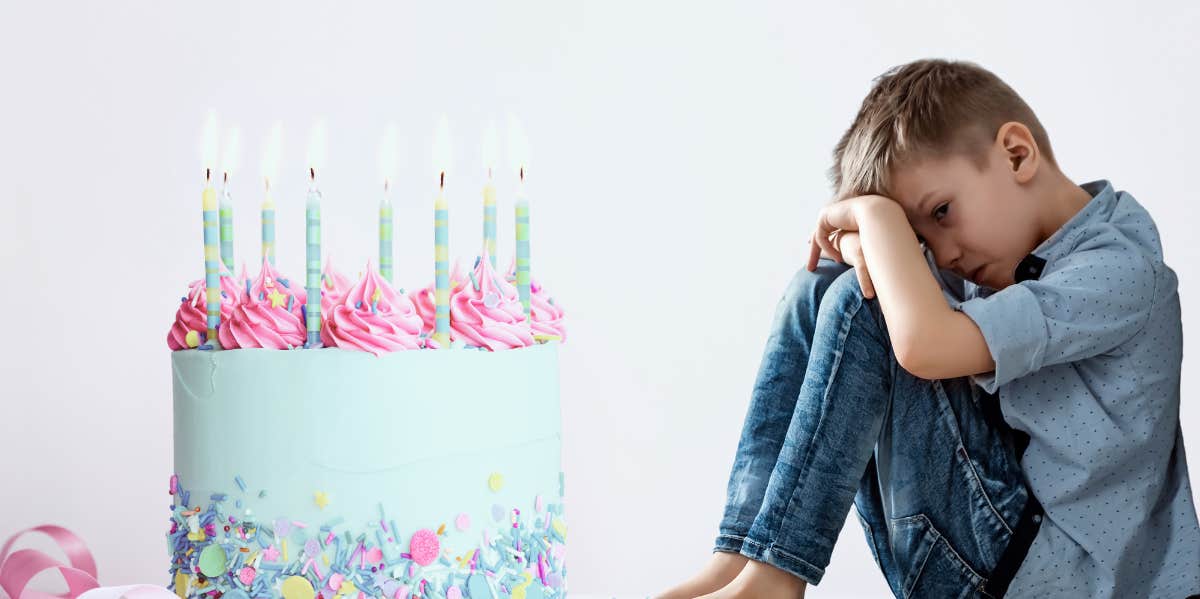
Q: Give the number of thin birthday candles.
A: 8